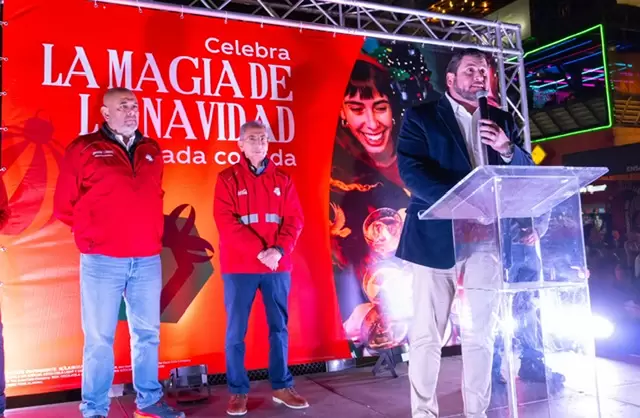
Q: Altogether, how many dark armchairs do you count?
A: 0